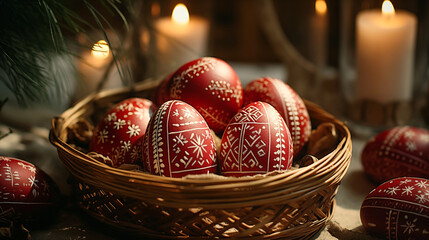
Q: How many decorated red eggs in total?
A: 8